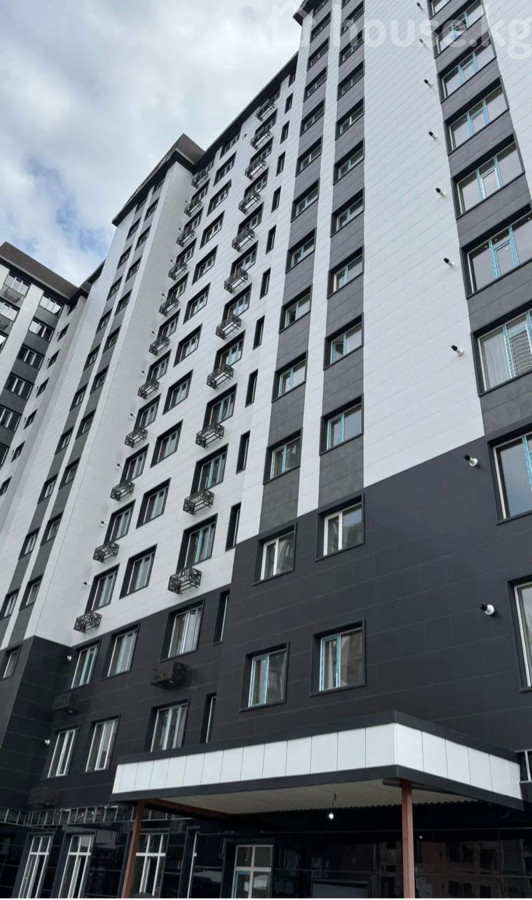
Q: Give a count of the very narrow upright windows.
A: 13